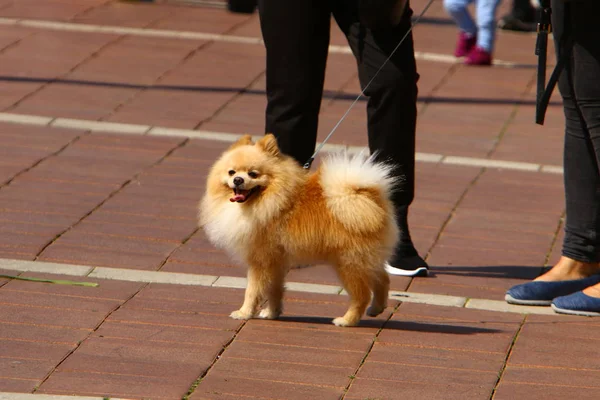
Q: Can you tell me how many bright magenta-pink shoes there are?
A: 2